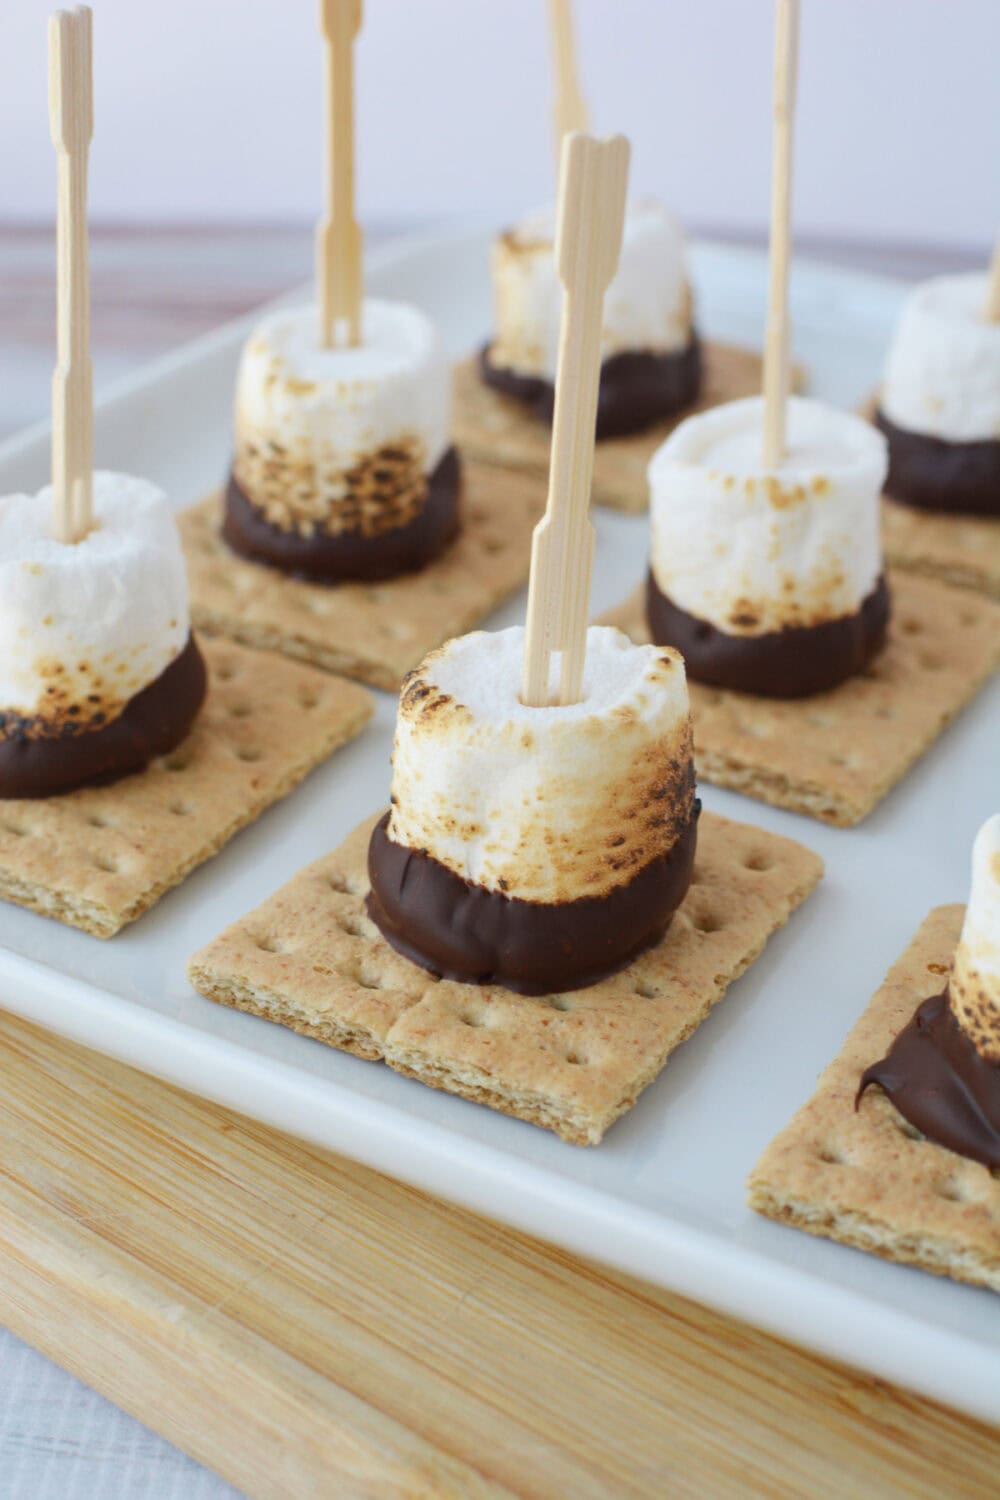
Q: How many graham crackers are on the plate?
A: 7